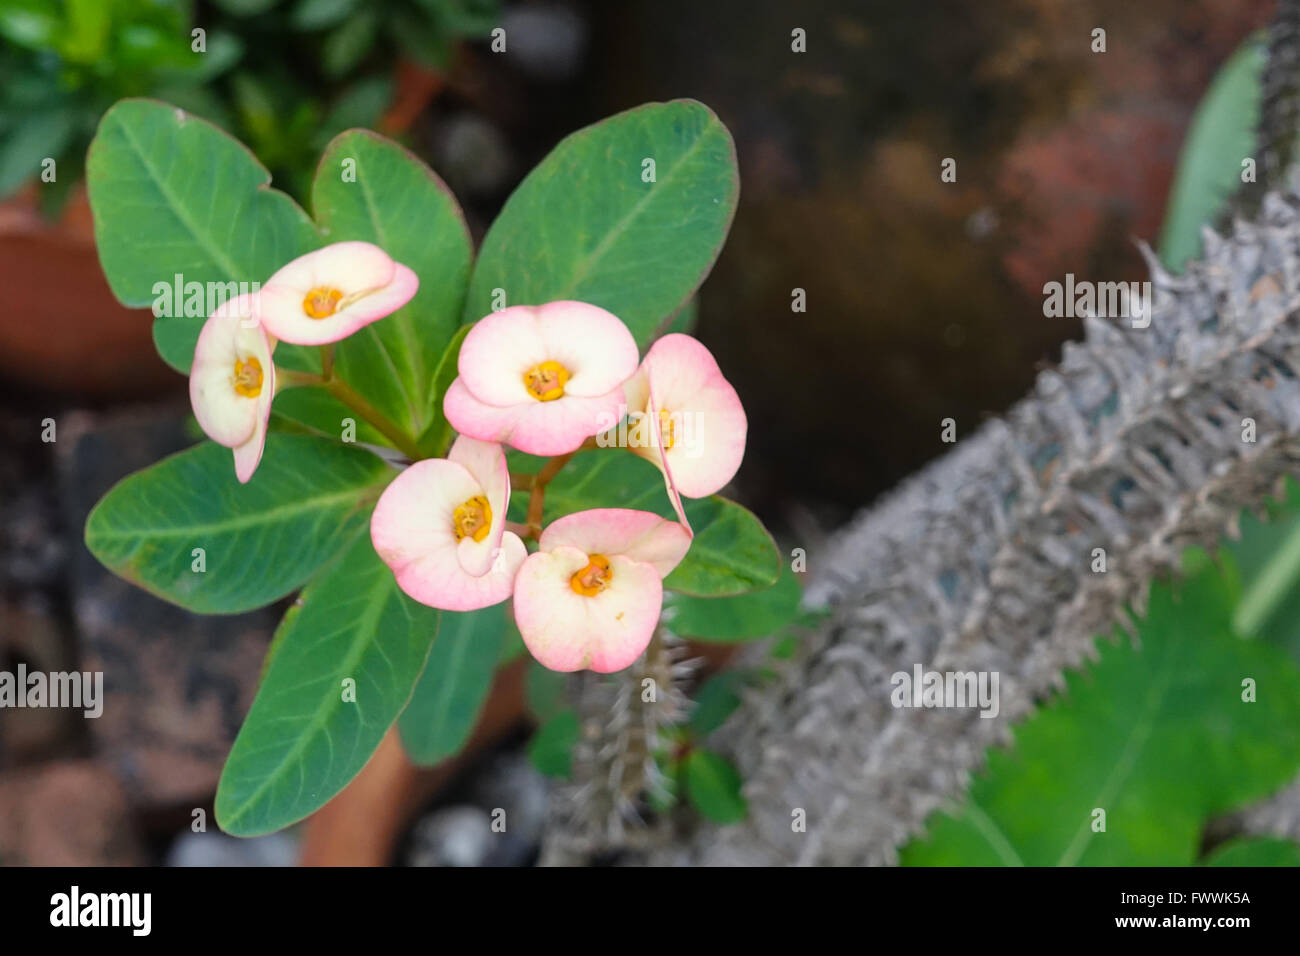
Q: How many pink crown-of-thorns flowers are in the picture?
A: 6